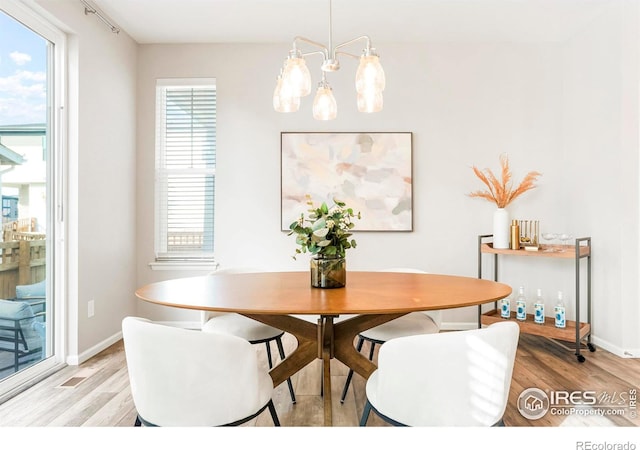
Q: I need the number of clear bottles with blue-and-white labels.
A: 4